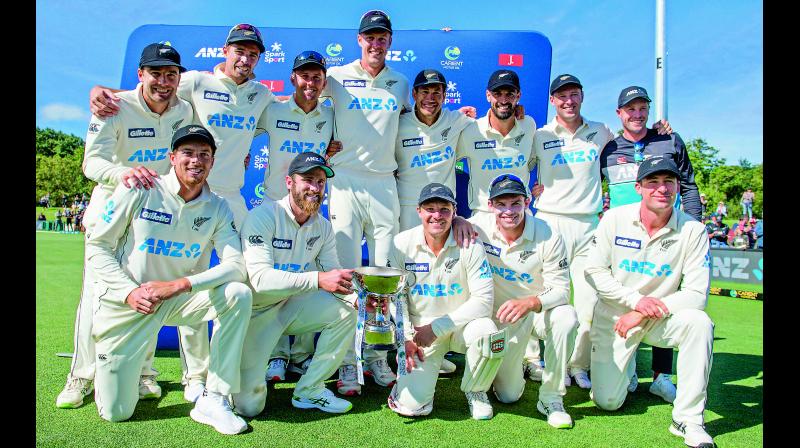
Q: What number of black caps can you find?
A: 13